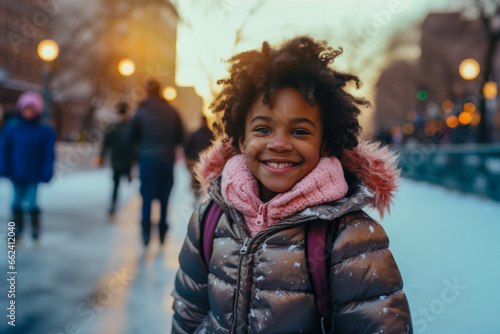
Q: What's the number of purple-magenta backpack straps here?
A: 2